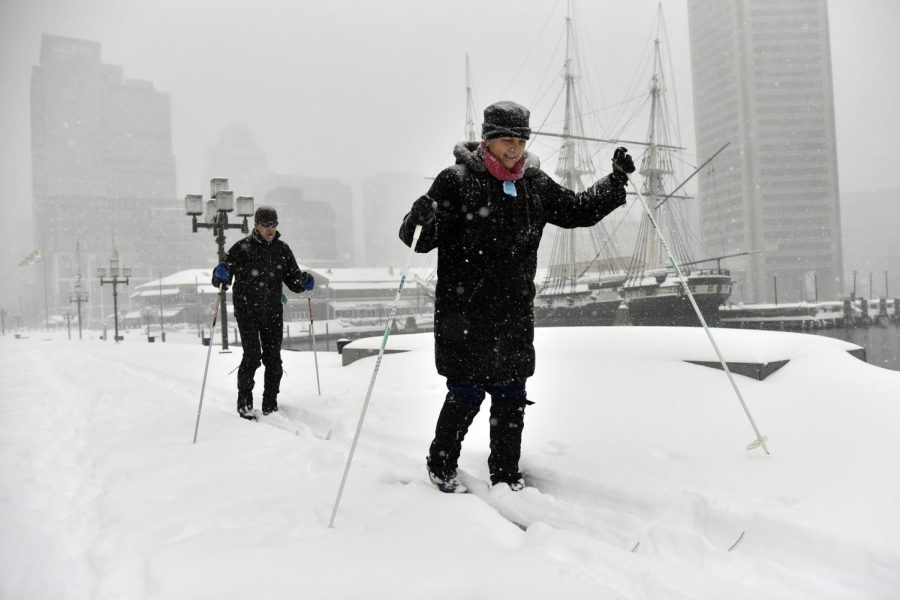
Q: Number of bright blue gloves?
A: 2